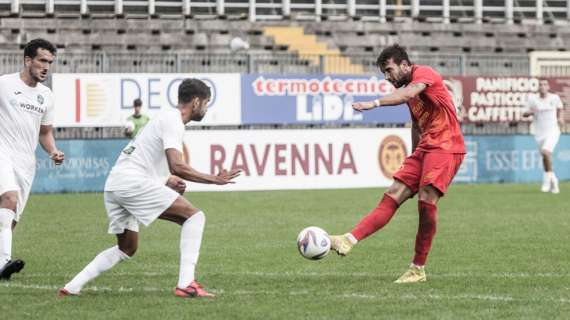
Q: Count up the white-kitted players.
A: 3